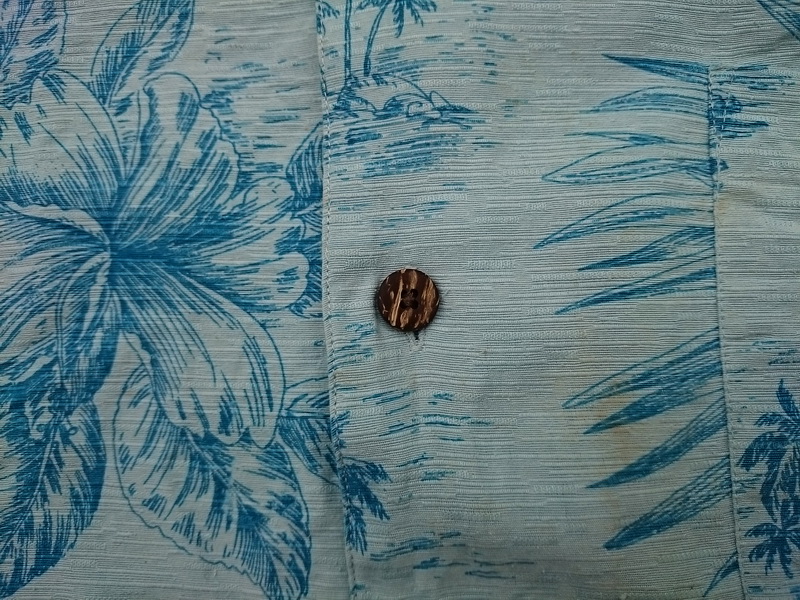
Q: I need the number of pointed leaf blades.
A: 12